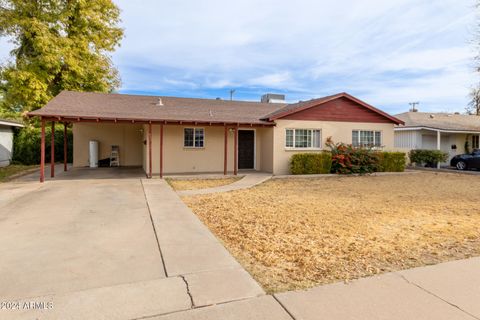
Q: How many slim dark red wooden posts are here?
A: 7